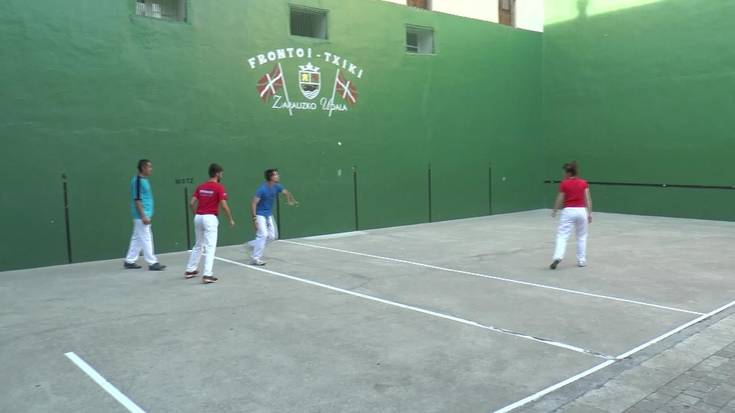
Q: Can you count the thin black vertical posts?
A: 6